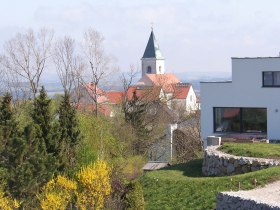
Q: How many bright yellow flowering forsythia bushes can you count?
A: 3